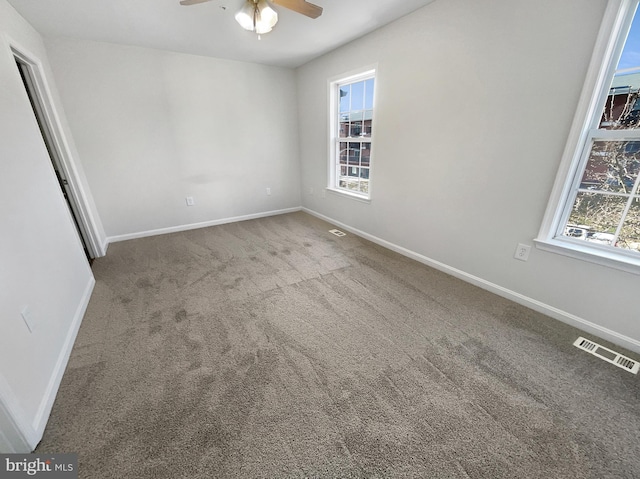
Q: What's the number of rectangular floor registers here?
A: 2